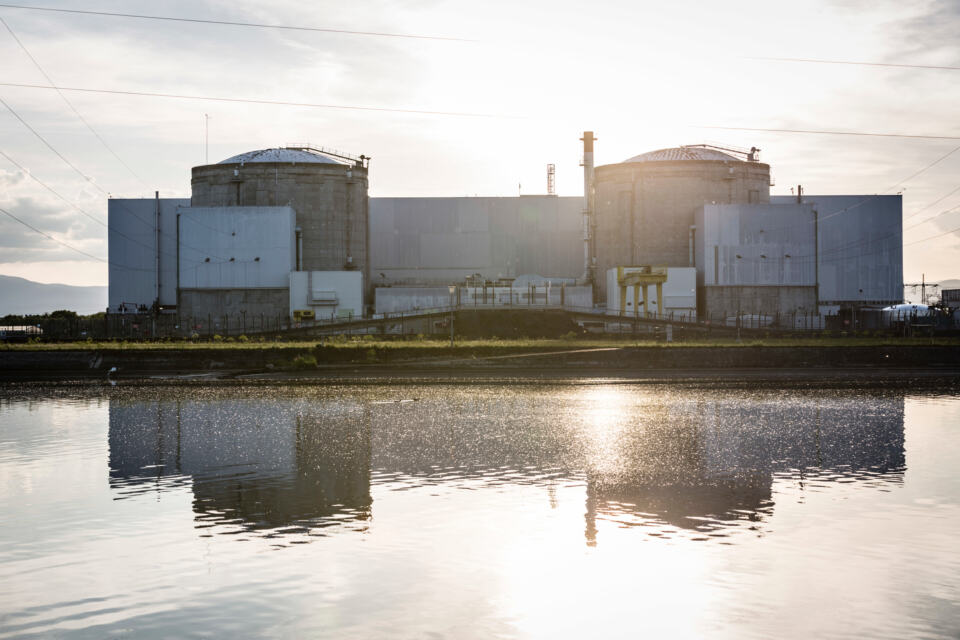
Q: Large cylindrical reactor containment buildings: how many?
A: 2